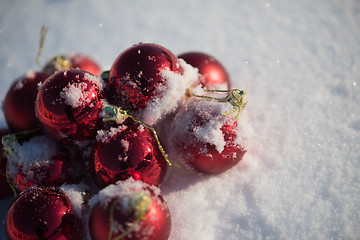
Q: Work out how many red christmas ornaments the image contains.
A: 11